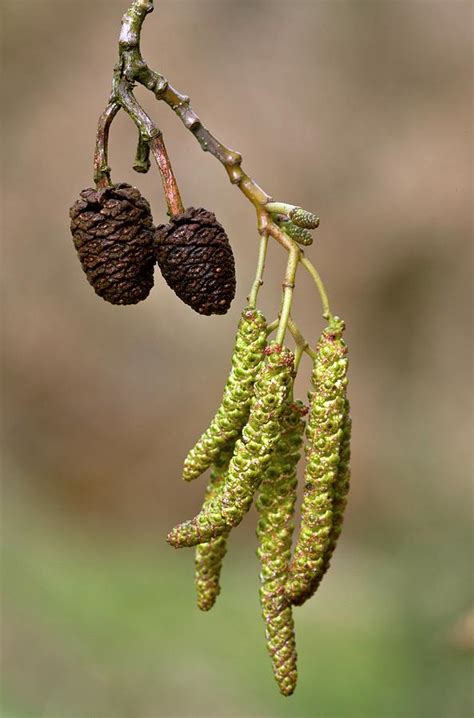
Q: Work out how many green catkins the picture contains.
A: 6